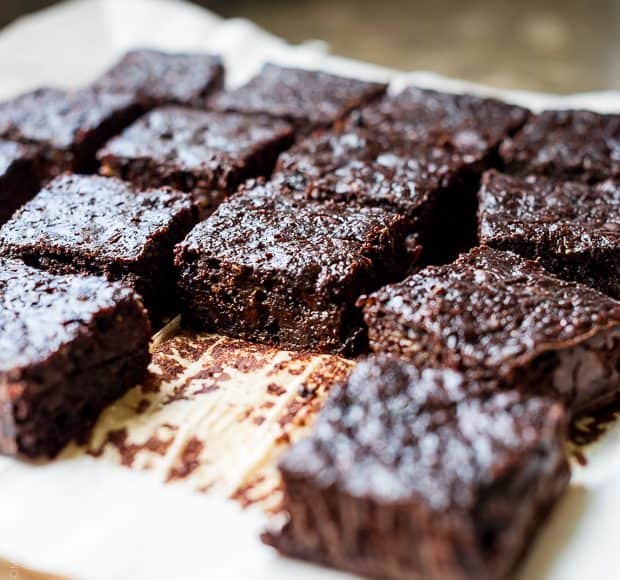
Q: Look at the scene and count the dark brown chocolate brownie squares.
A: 14